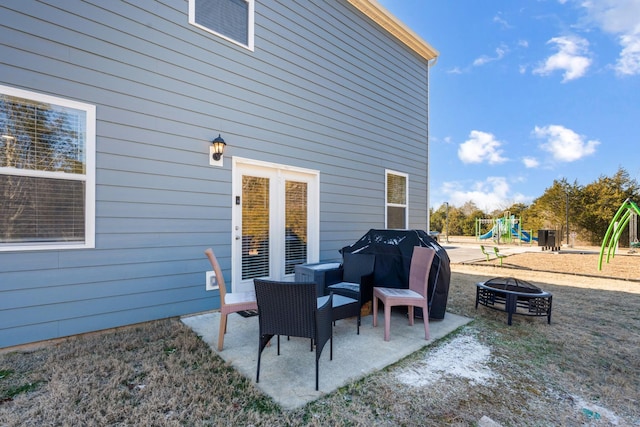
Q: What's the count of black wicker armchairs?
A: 2